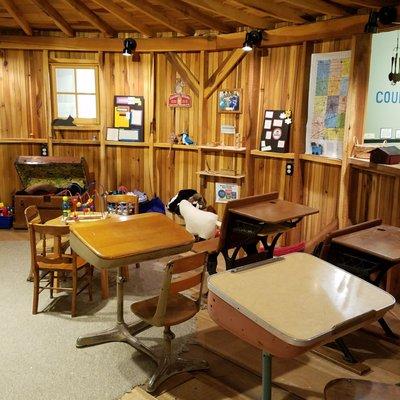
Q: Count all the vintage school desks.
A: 4